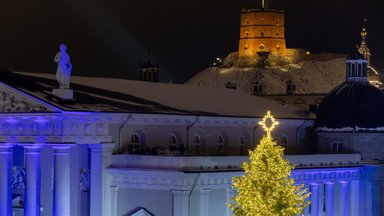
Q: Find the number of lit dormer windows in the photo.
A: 0